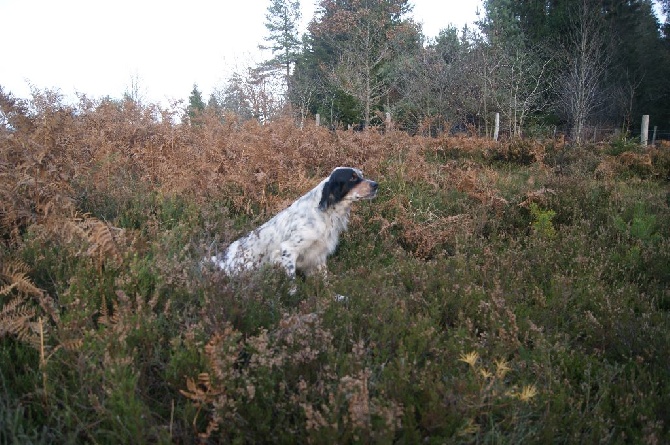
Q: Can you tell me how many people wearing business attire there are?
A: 0